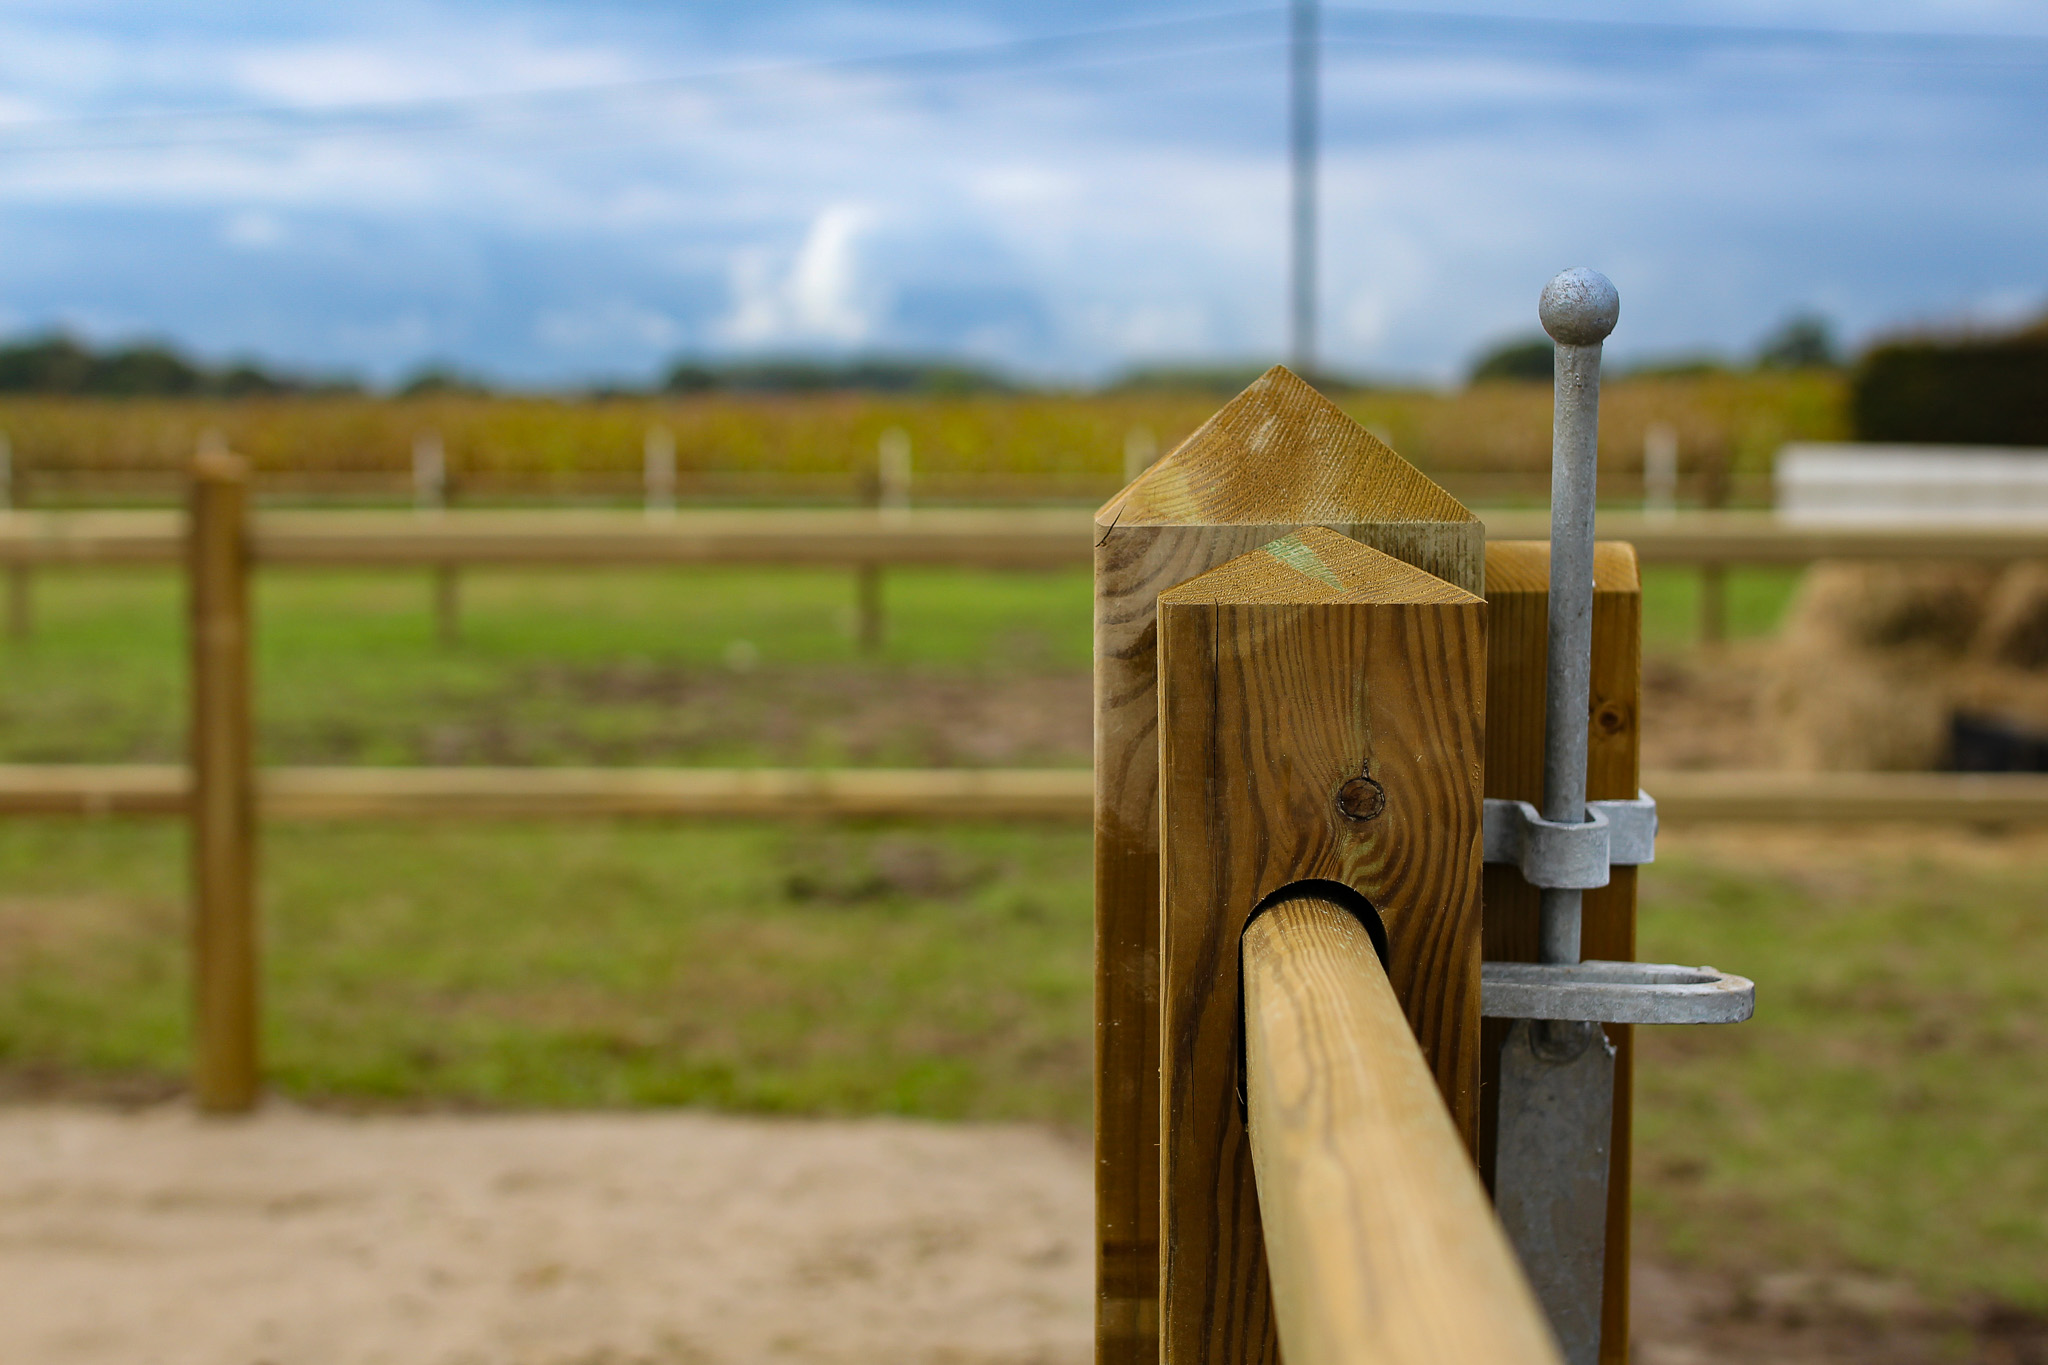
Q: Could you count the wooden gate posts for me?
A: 3